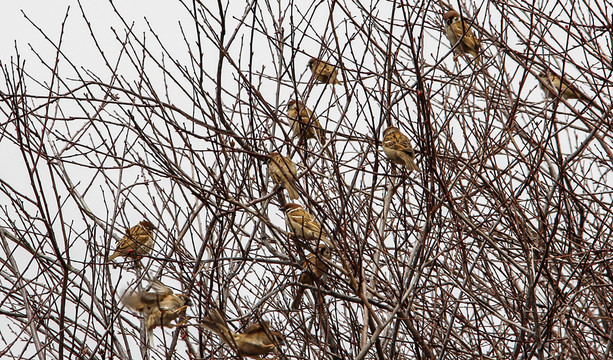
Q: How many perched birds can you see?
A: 9